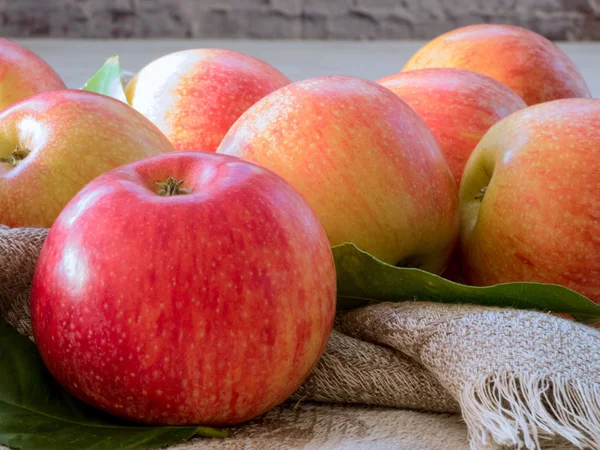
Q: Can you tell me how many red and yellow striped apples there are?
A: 8